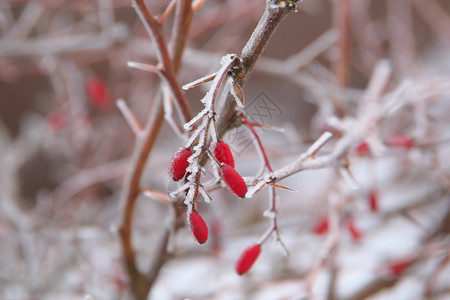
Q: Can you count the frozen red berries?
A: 5